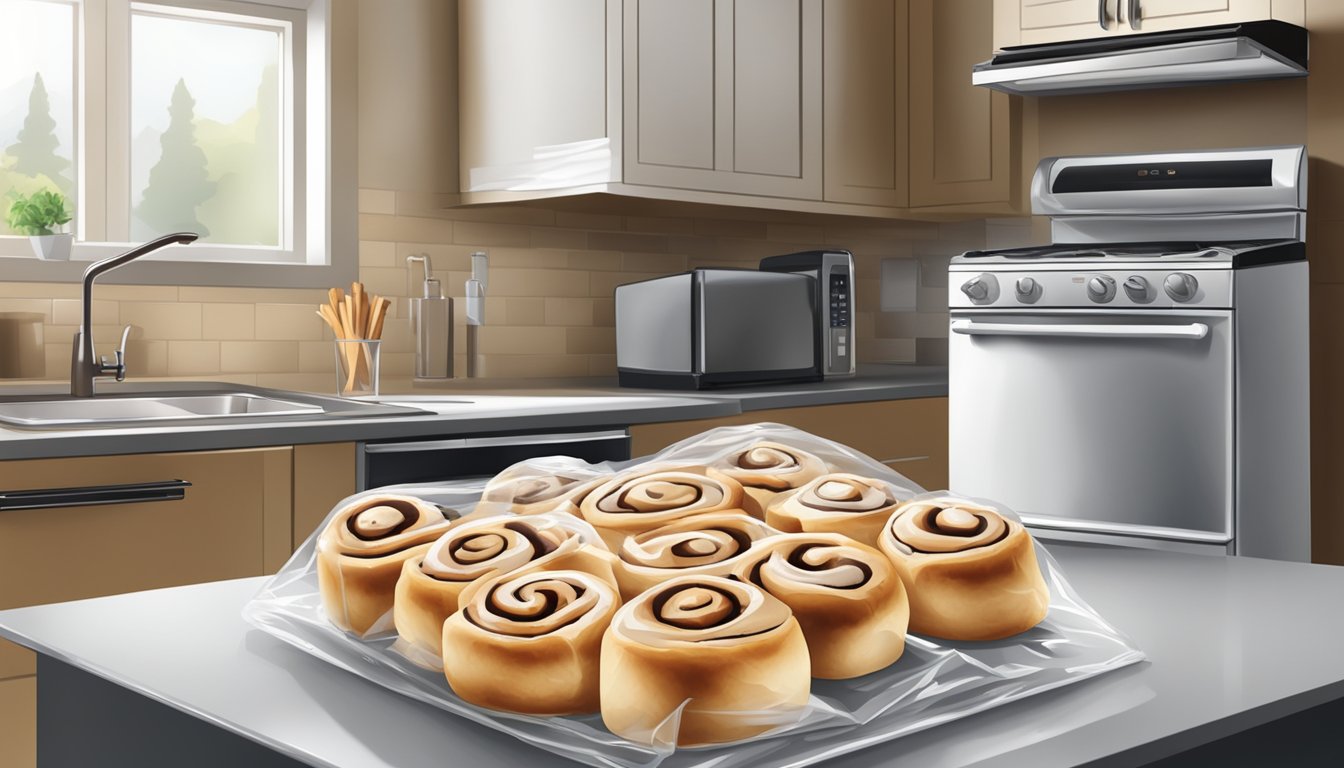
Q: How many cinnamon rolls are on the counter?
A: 11